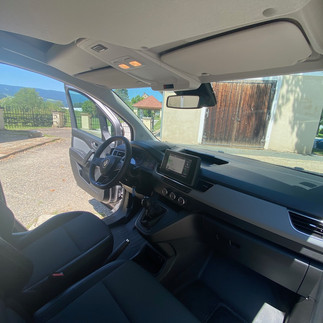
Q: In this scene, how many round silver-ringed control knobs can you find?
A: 3